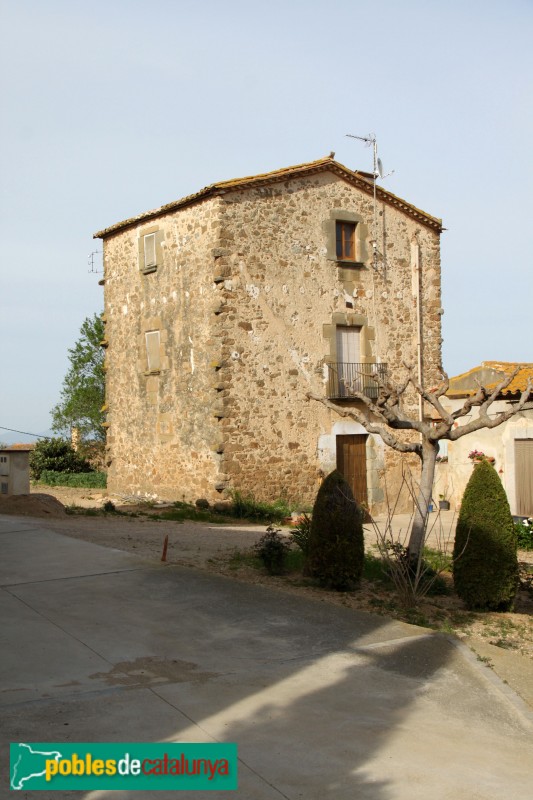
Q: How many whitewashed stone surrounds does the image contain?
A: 1